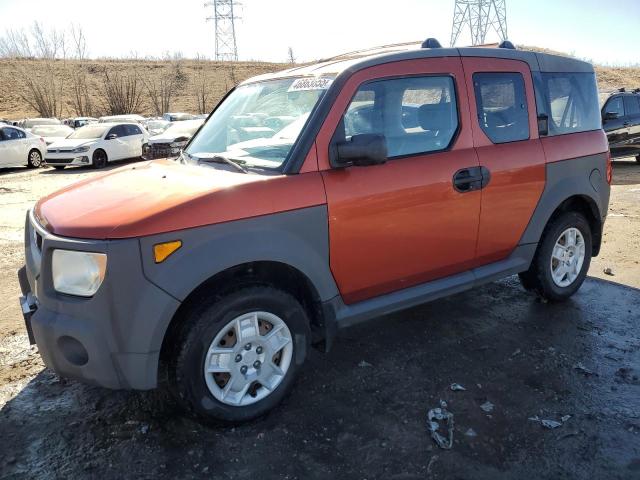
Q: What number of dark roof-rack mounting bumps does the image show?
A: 2